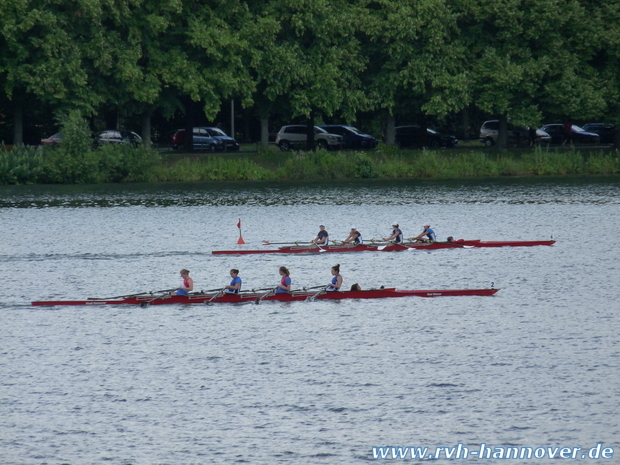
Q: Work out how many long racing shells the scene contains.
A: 2